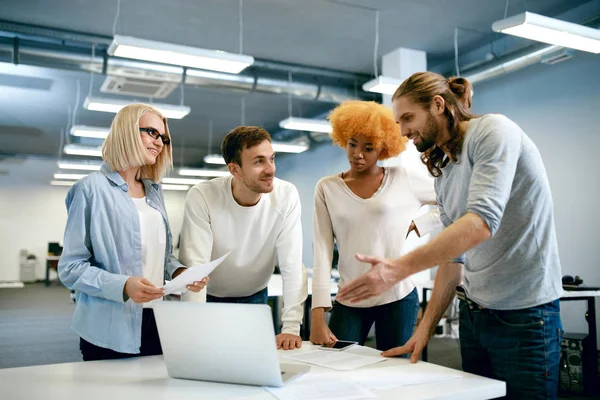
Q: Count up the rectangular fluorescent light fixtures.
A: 15